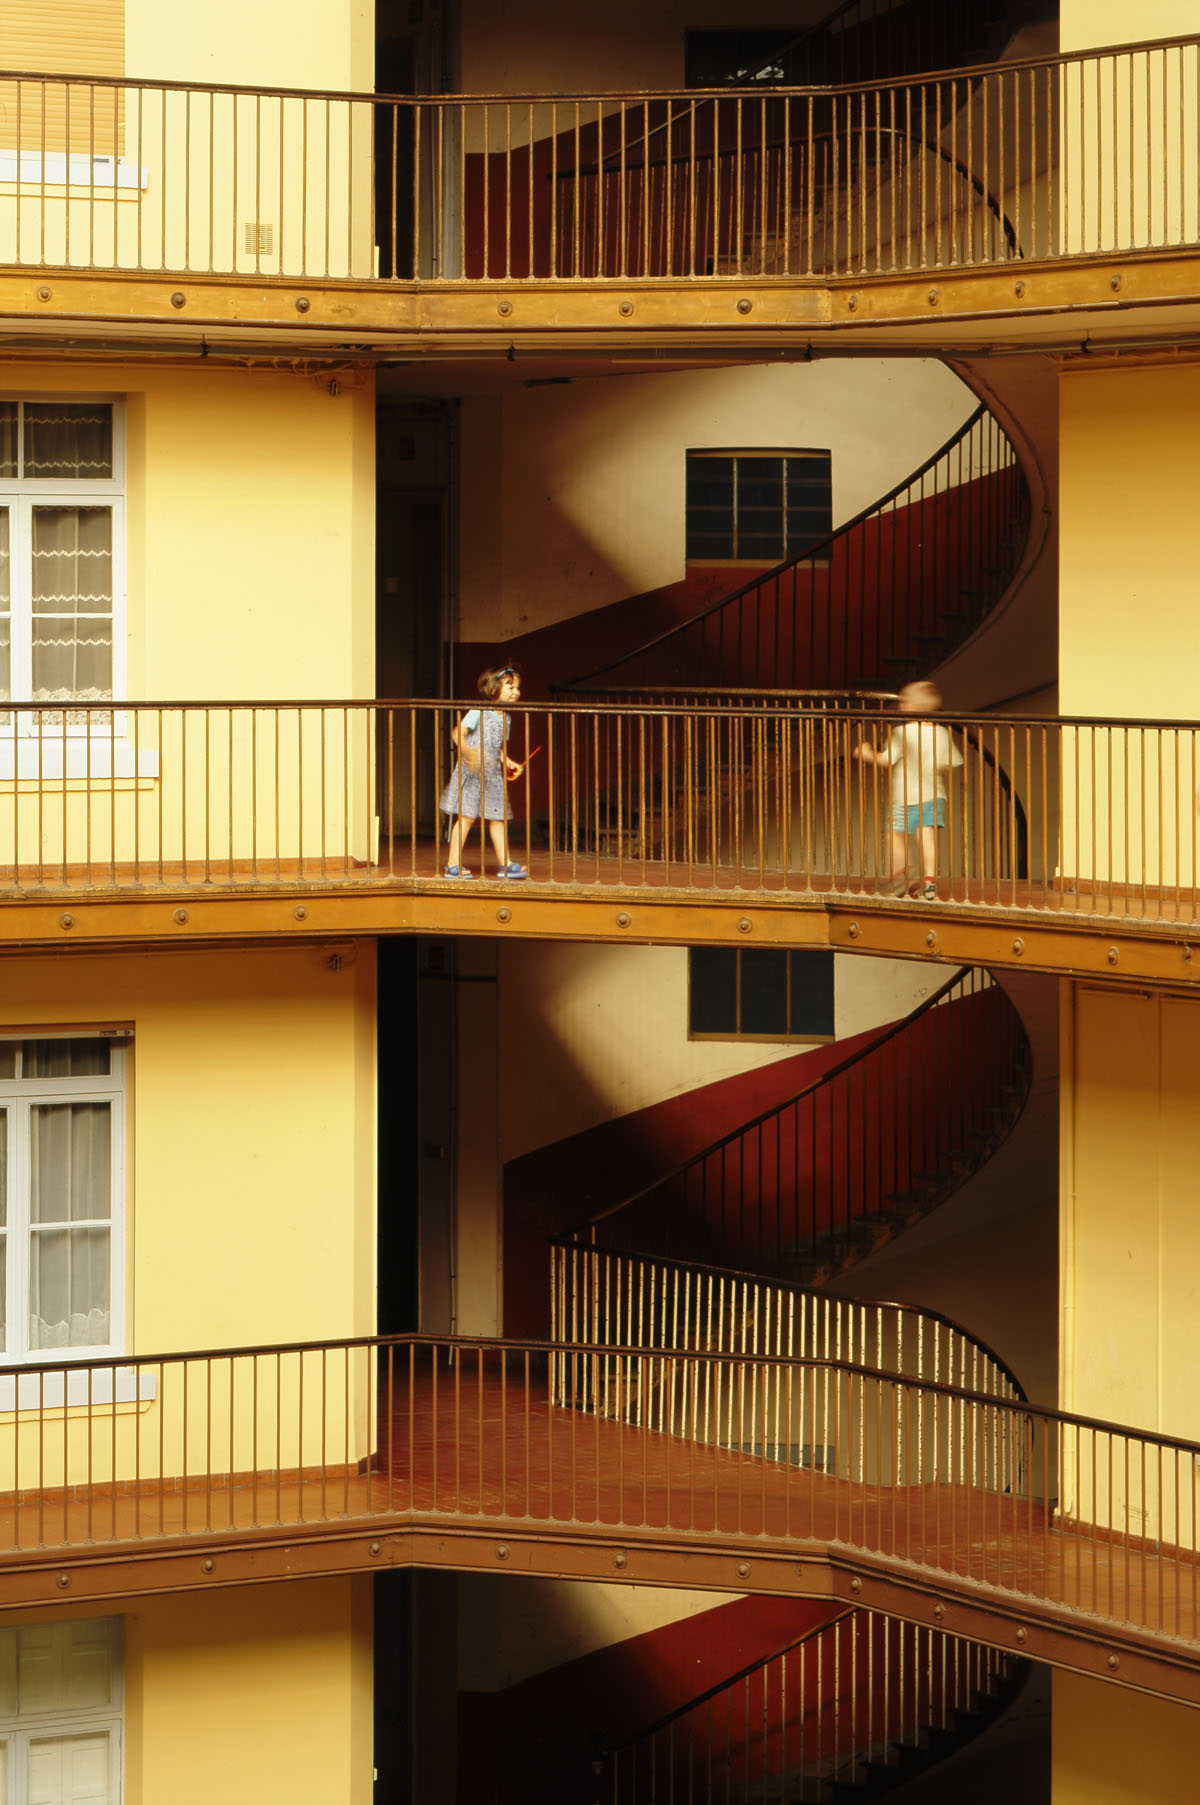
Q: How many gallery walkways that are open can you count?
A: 3